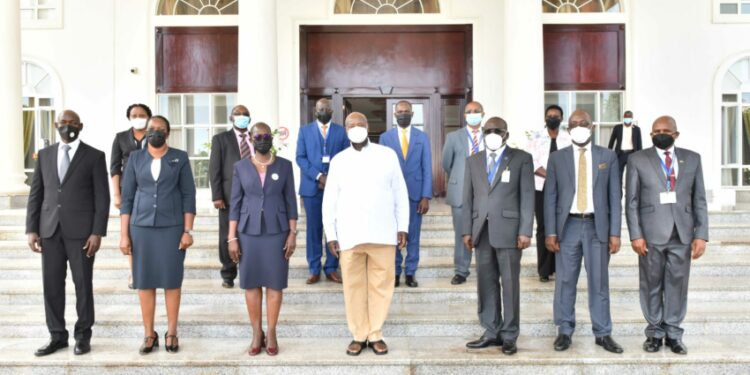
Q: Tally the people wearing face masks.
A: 14